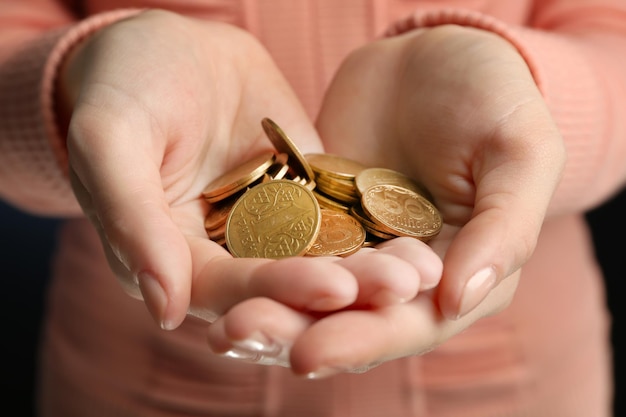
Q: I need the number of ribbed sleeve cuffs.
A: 2